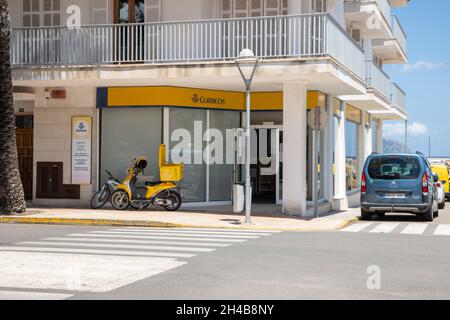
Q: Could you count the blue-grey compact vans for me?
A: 1